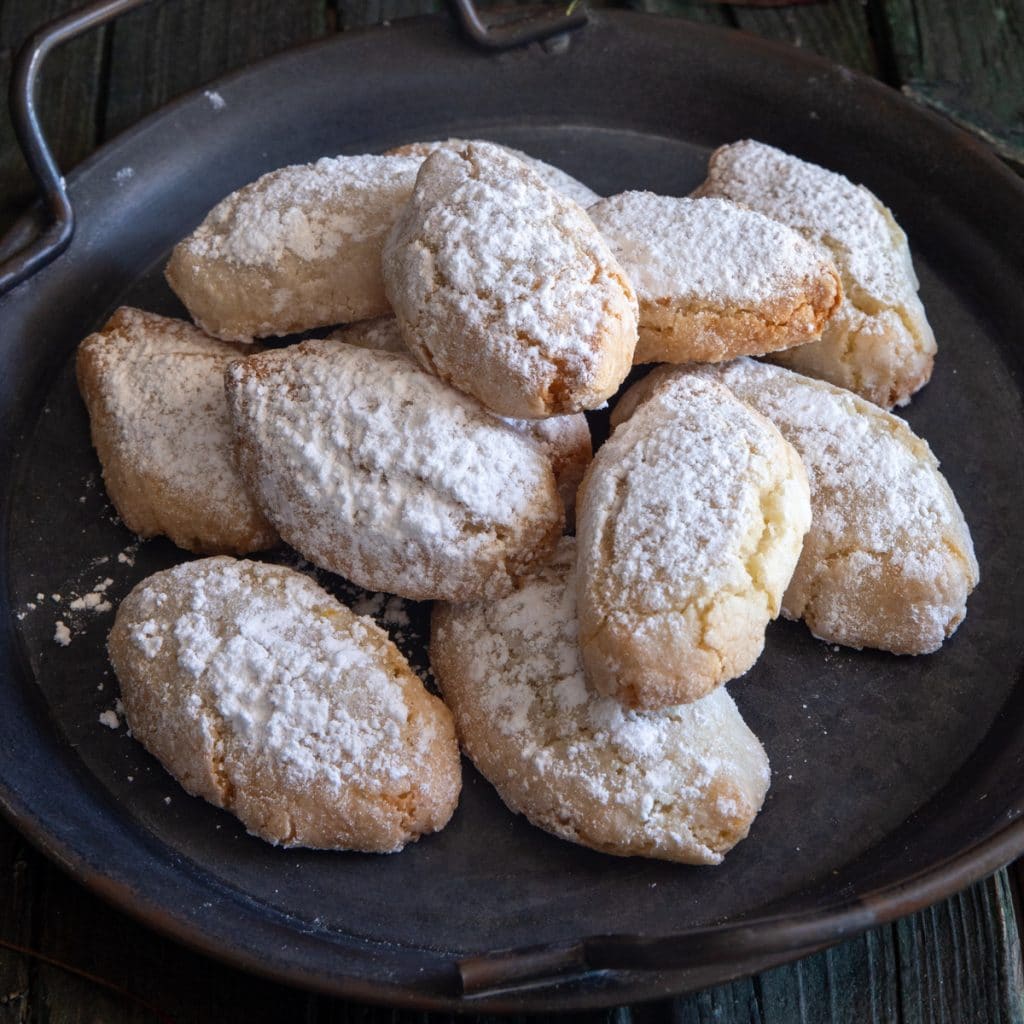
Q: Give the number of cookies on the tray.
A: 12